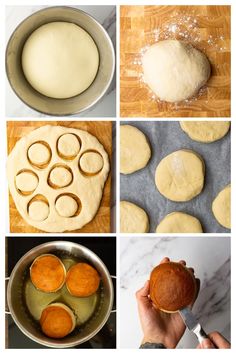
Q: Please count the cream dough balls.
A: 2